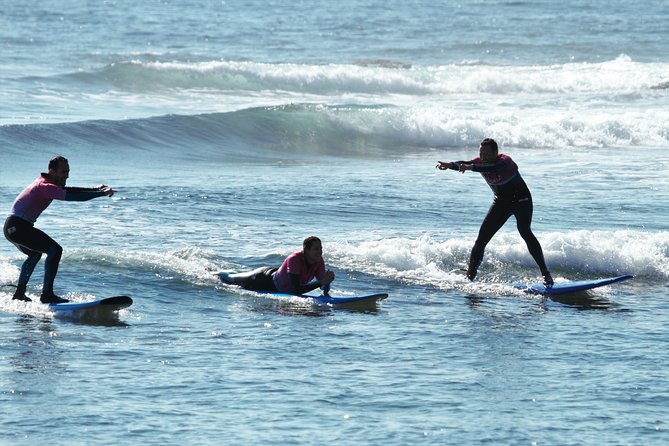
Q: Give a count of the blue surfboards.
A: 3